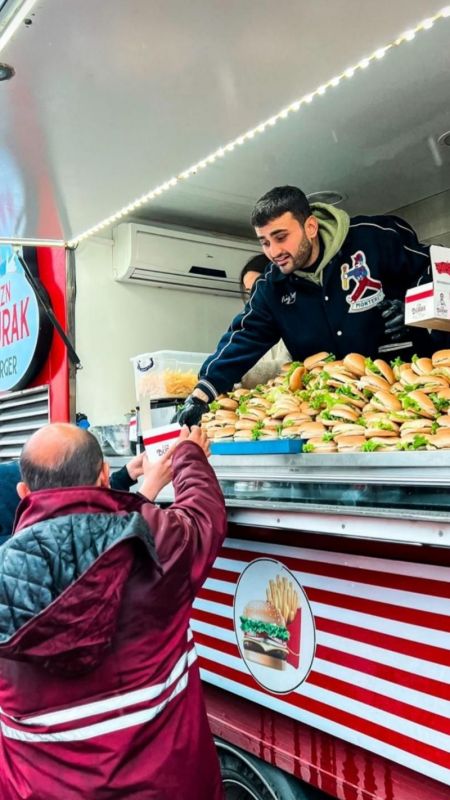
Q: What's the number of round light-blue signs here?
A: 1